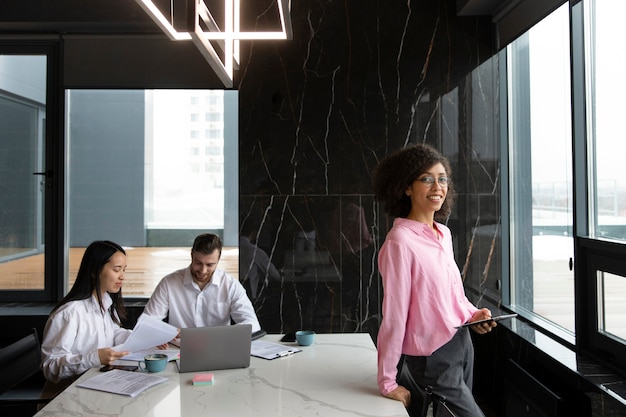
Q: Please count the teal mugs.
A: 2